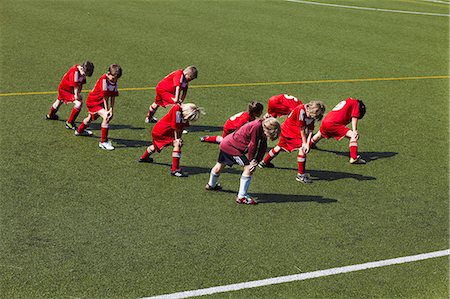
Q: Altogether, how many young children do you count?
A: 9